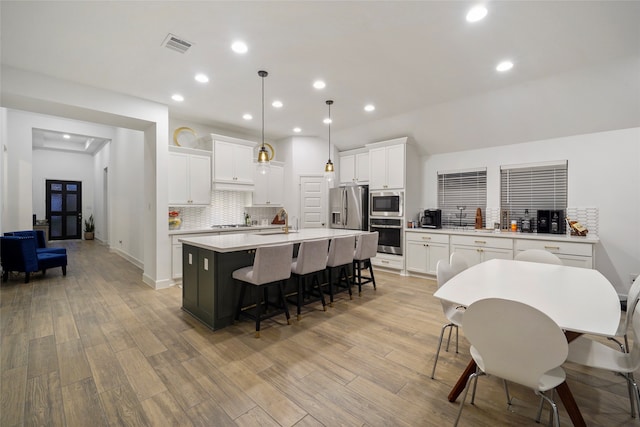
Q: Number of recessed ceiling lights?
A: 12